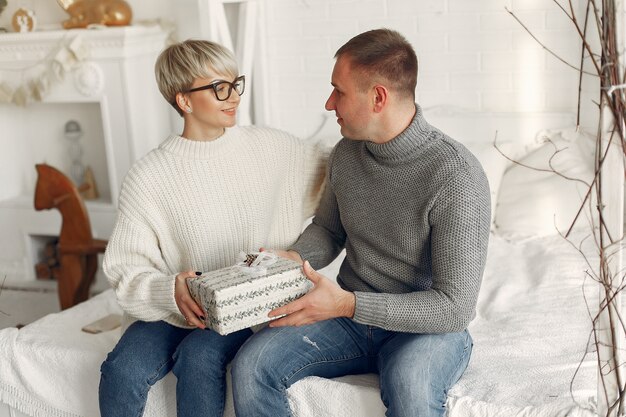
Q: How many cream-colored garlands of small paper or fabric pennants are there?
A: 1